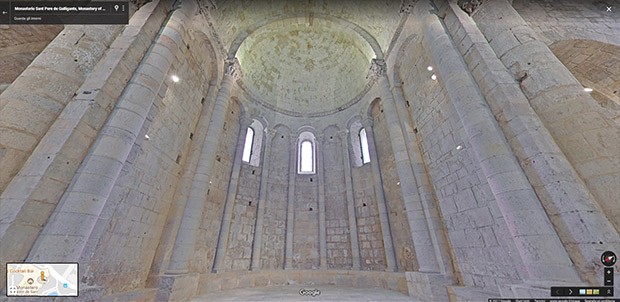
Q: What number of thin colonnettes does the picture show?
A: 6